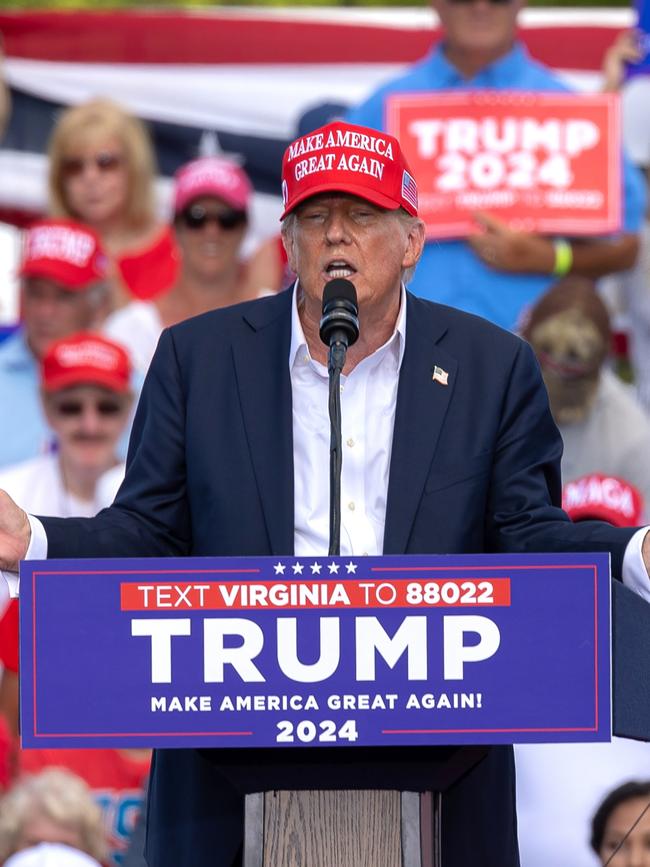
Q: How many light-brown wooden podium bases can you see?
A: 1